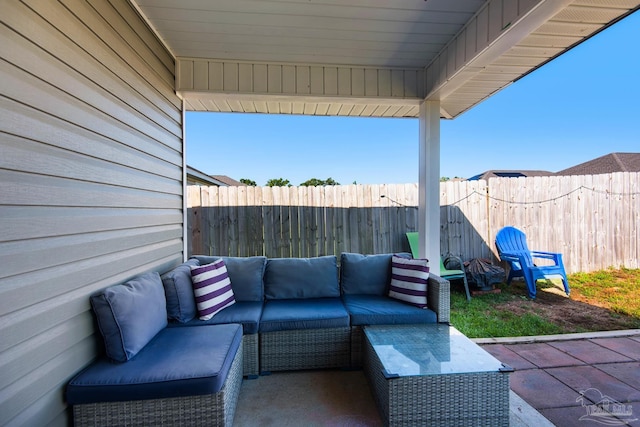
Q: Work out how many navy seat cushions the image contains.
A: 4